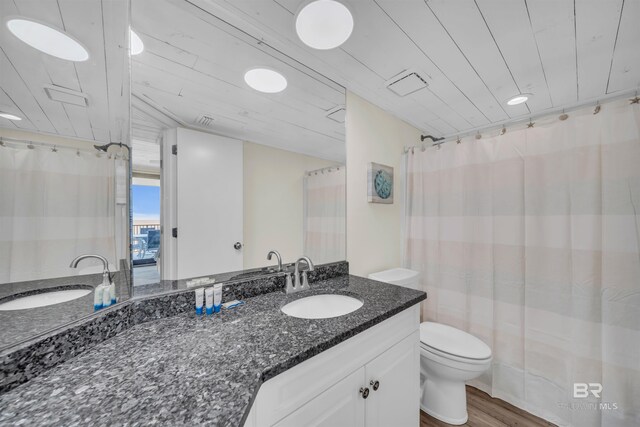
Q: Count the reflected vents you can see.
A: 3